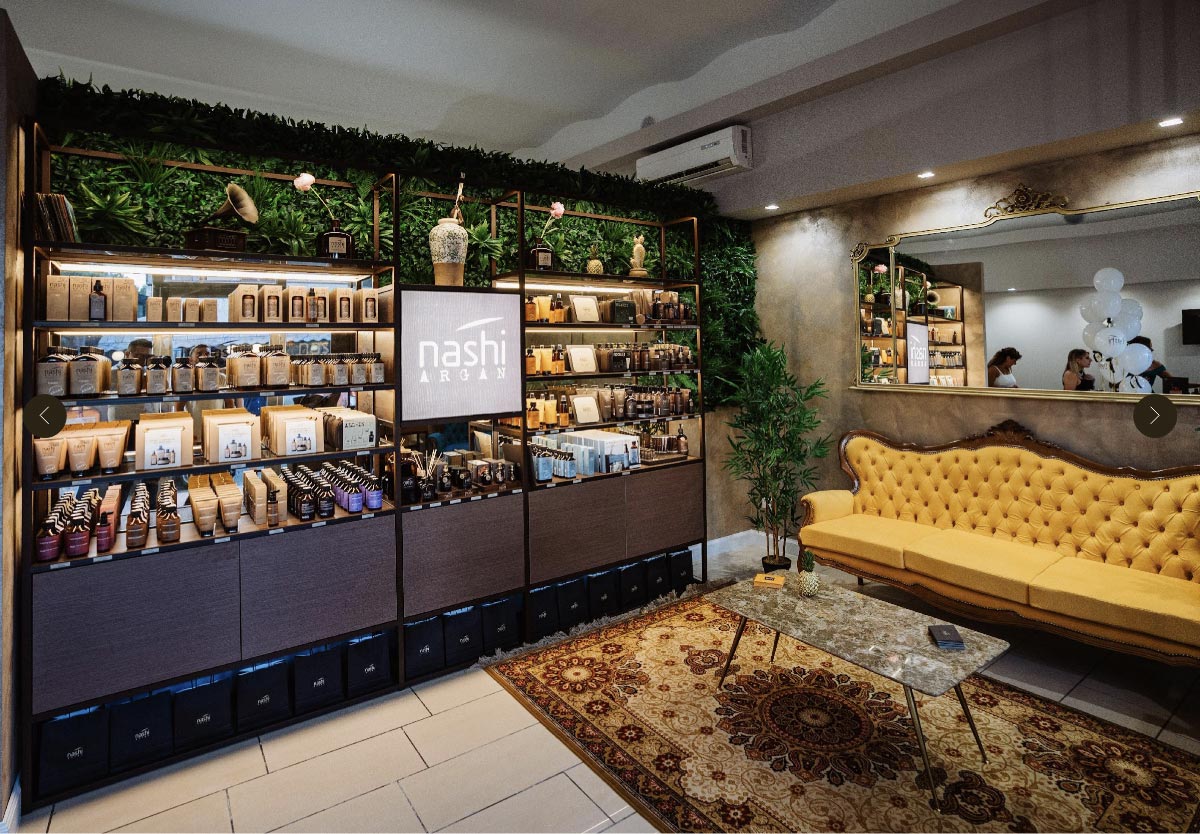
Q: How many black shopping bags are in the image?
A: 15